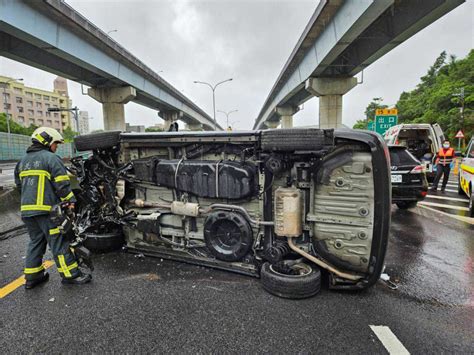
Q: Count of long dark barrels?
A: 1